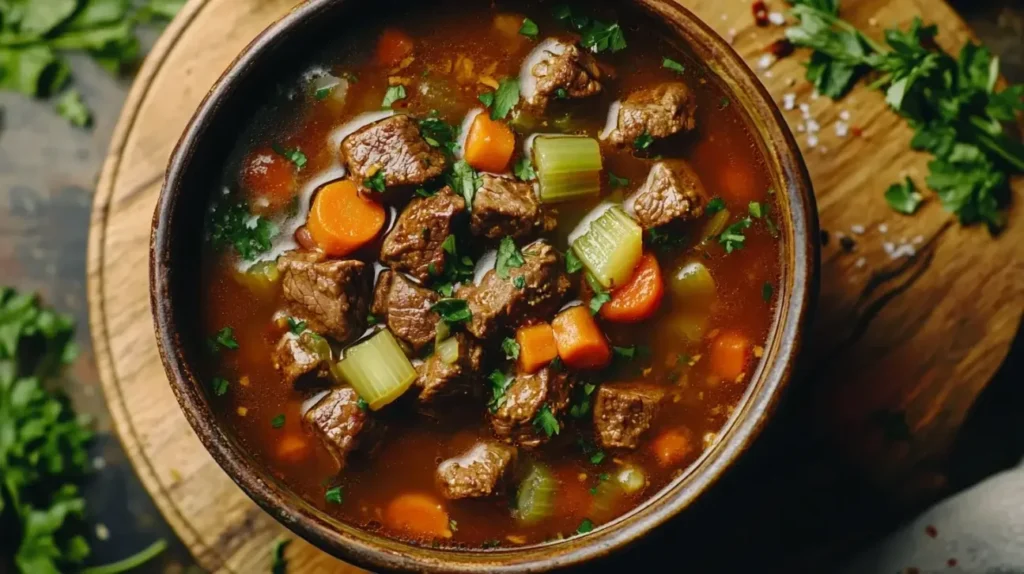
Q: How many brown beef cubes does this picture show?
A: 15